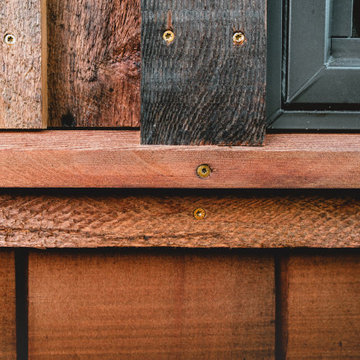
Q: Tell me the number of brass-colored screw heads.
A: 5